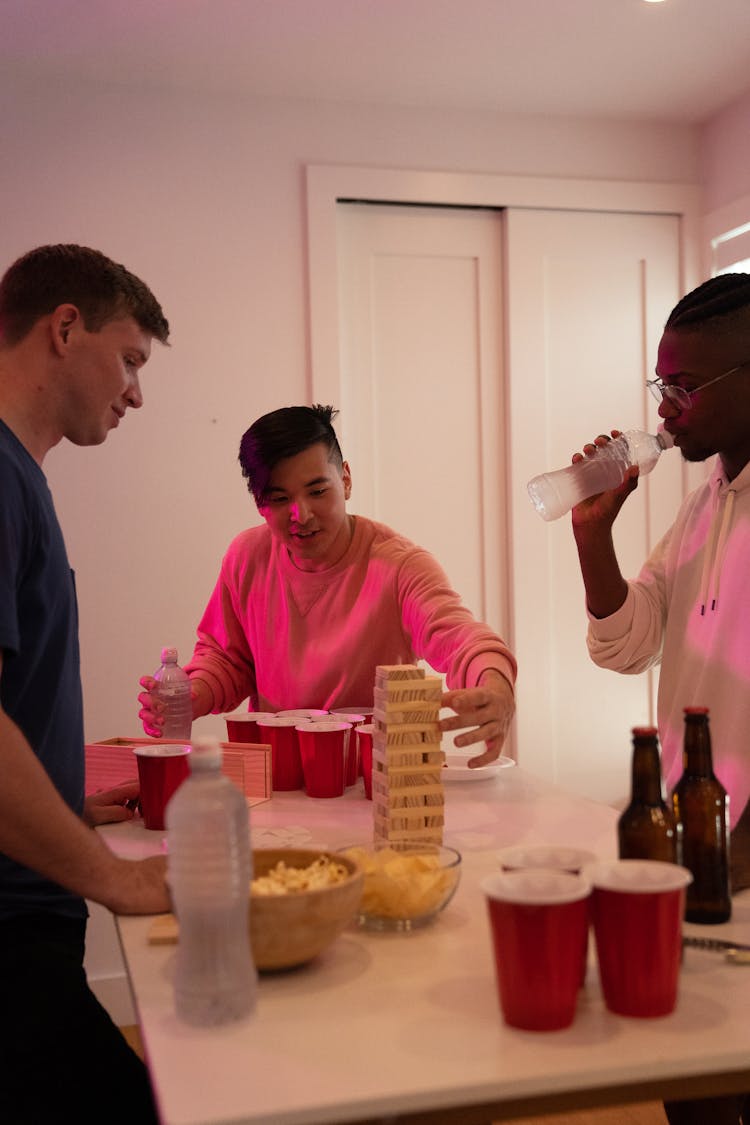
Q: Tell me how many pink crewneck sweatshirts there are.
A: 1